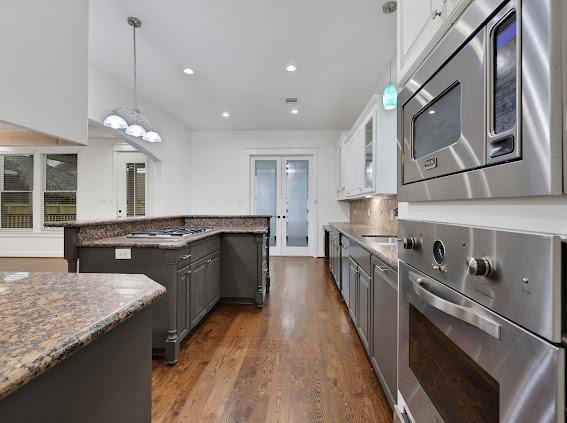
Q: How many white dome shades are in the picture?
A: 3